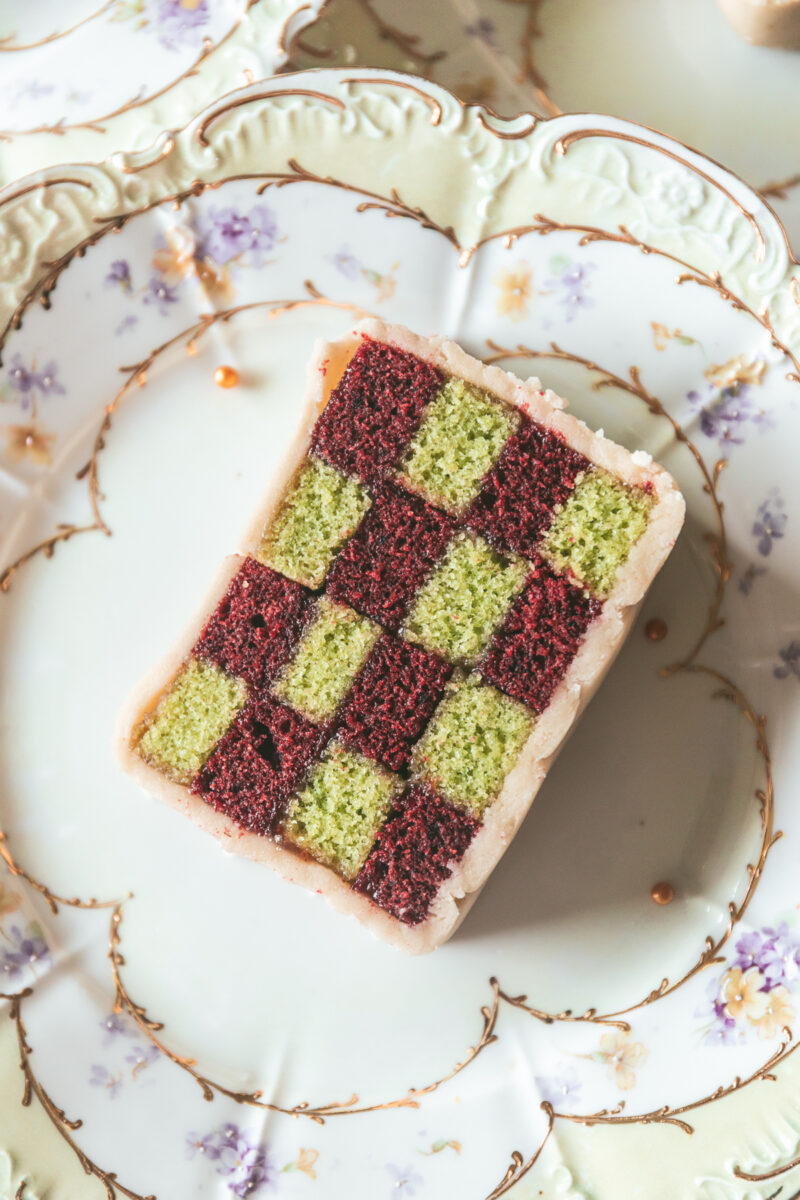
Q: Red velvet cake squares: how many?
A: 8